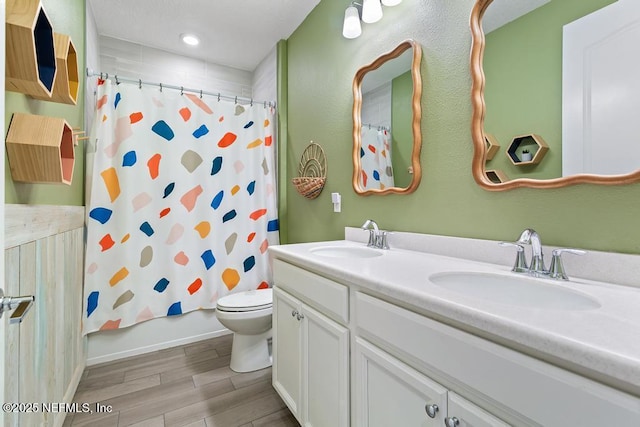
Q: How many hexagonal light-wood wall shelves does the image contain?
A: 3